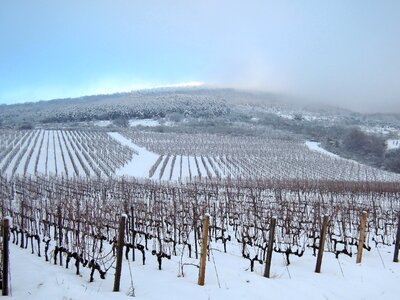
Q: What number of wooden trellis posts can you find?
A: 7